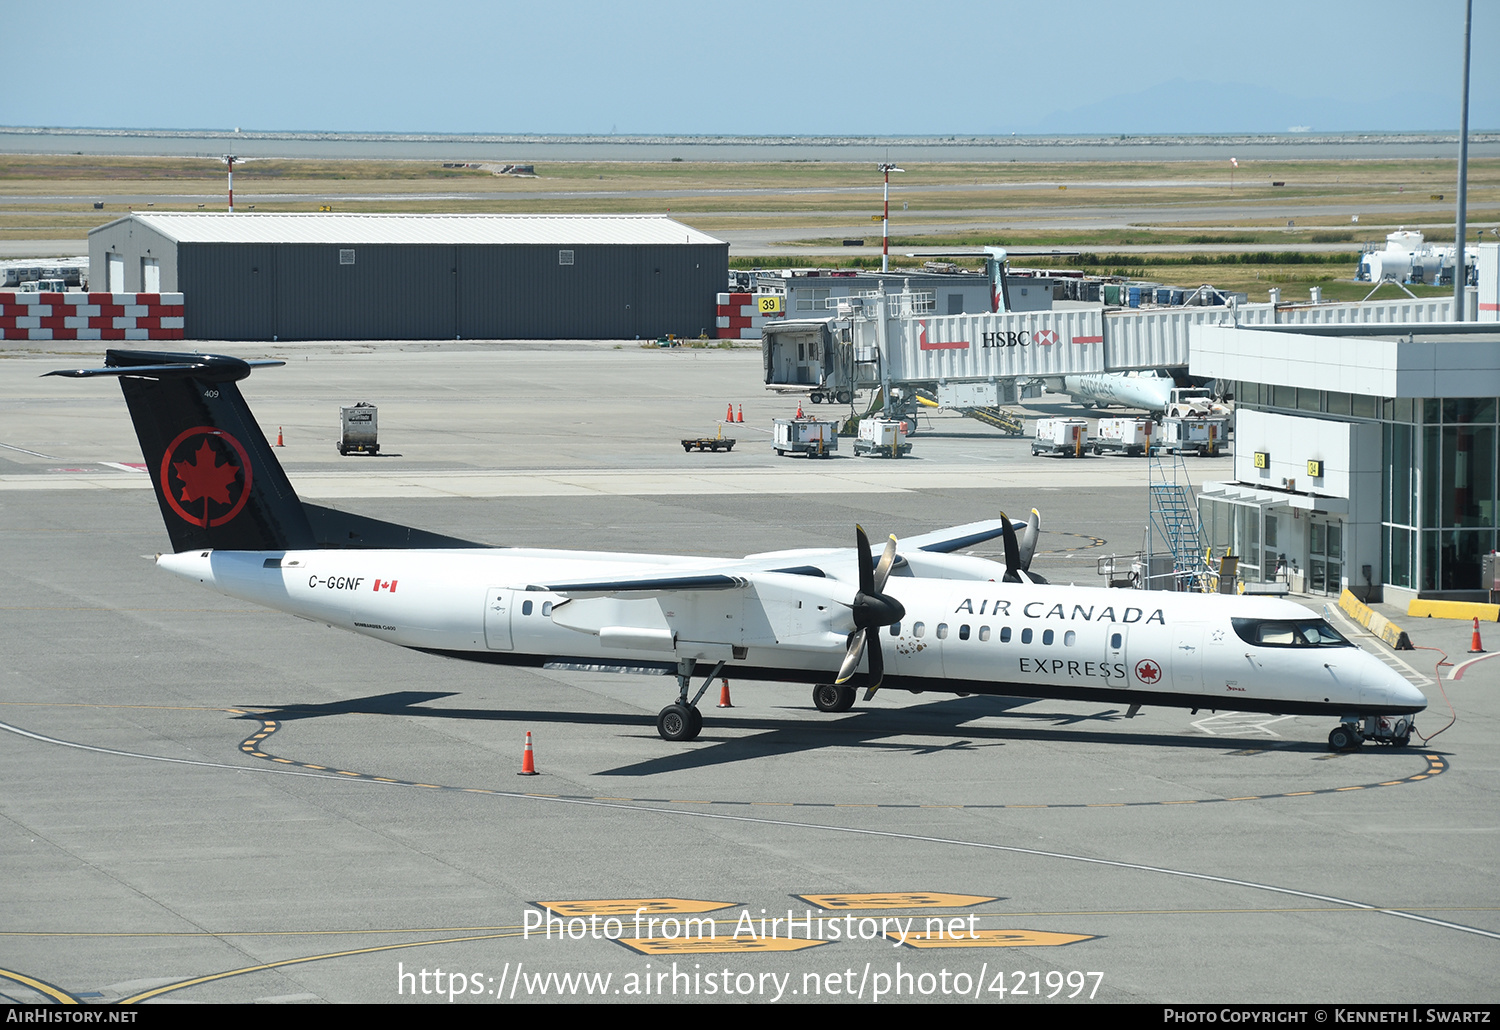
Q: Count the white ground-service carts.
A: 5